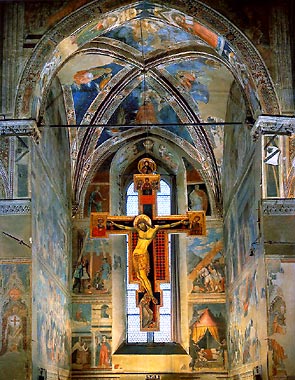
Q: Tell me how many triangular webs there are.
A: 4